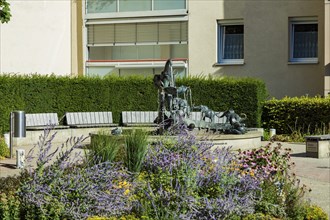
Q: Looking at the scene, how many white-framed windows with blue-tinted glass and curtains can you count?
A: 2